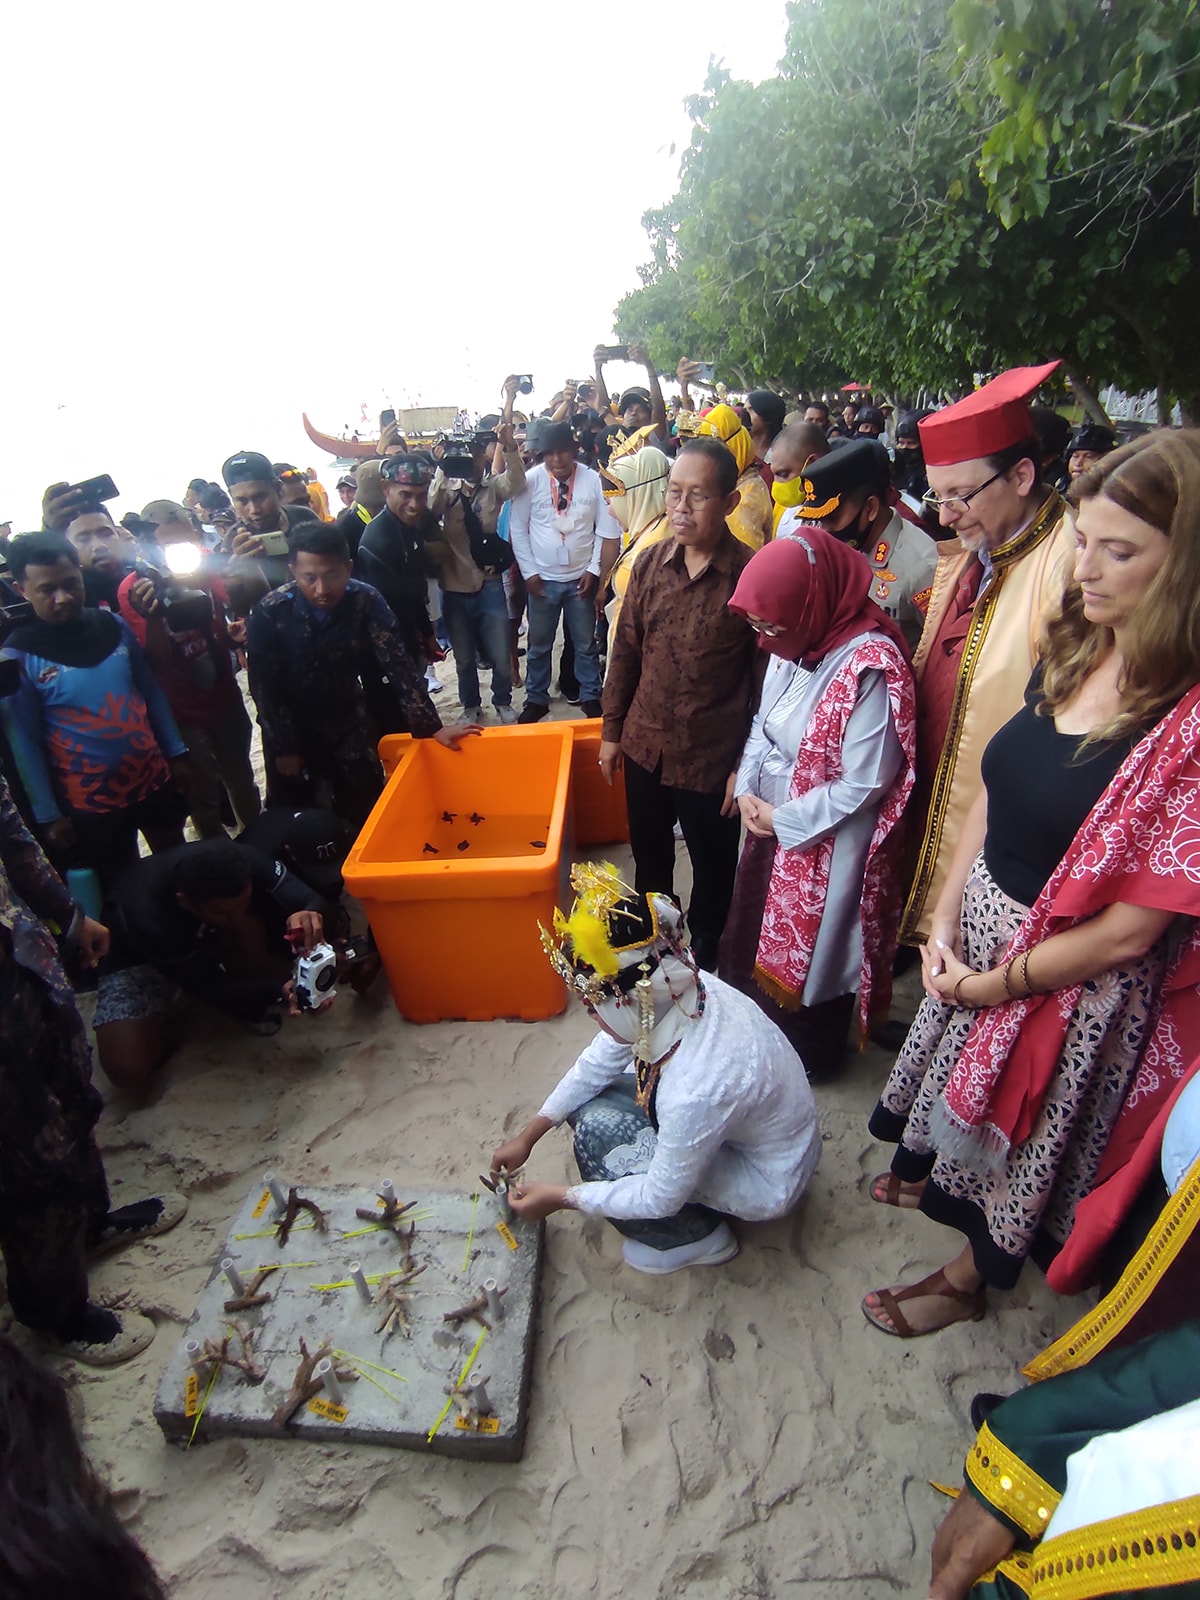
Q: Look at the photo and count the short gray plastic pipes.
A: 9